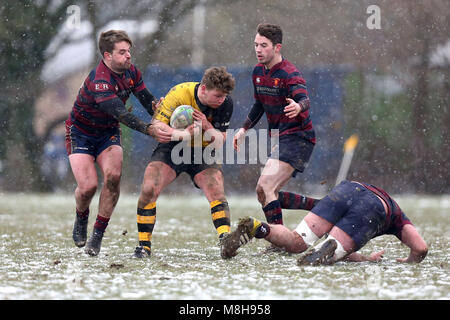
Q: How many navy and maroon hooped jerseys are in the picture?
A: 3